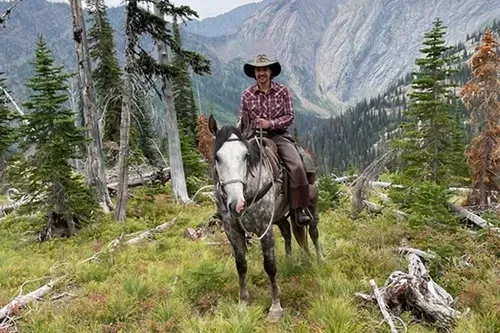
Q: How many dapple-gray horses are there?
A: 1